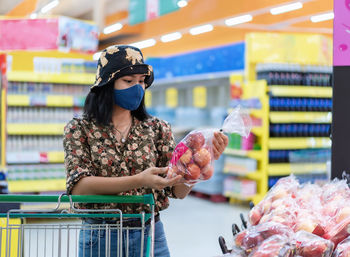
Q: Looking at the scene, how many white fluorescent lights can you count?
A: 11